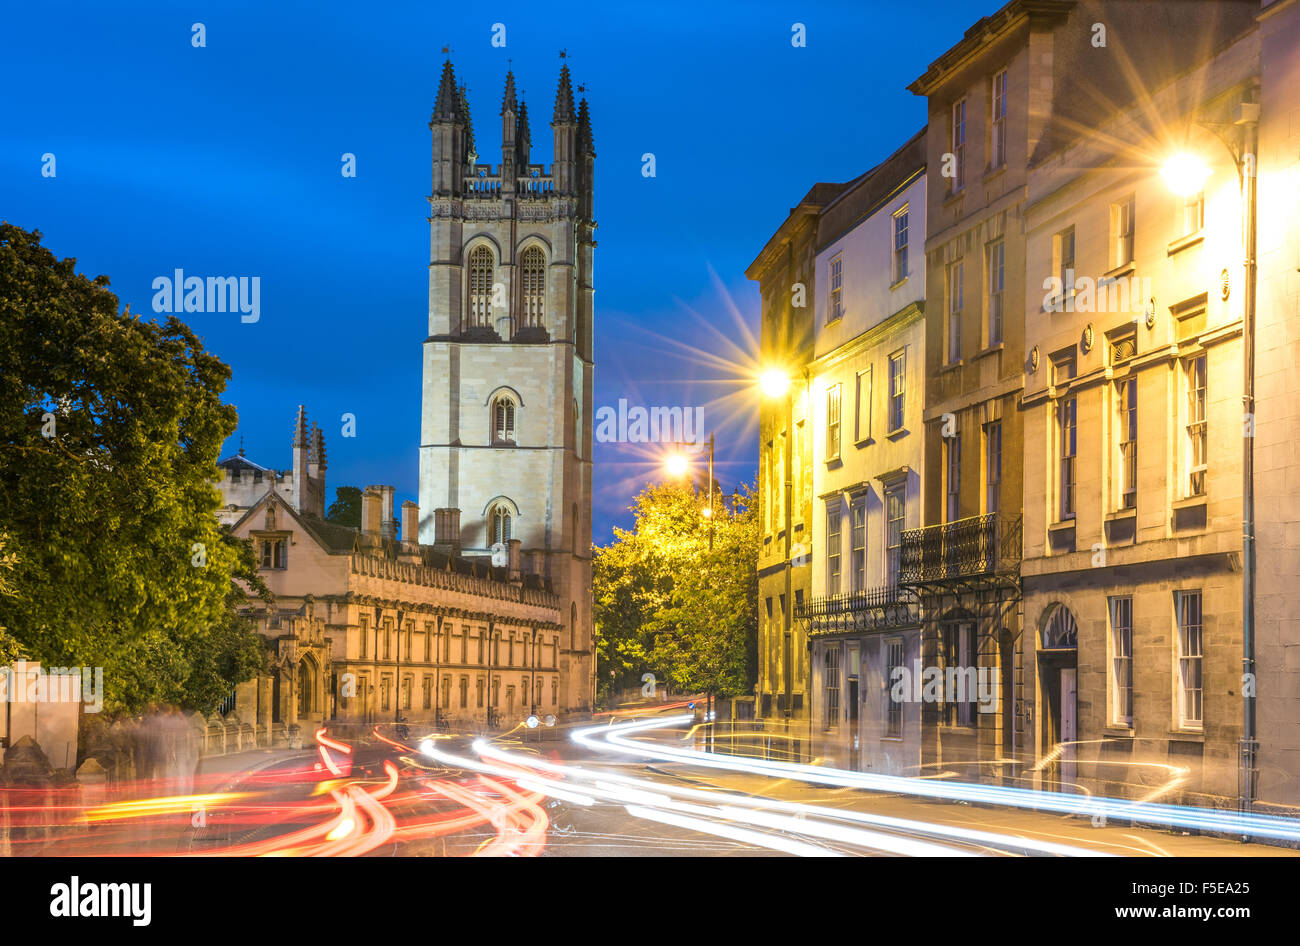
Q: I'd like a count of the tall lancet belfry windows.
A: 2